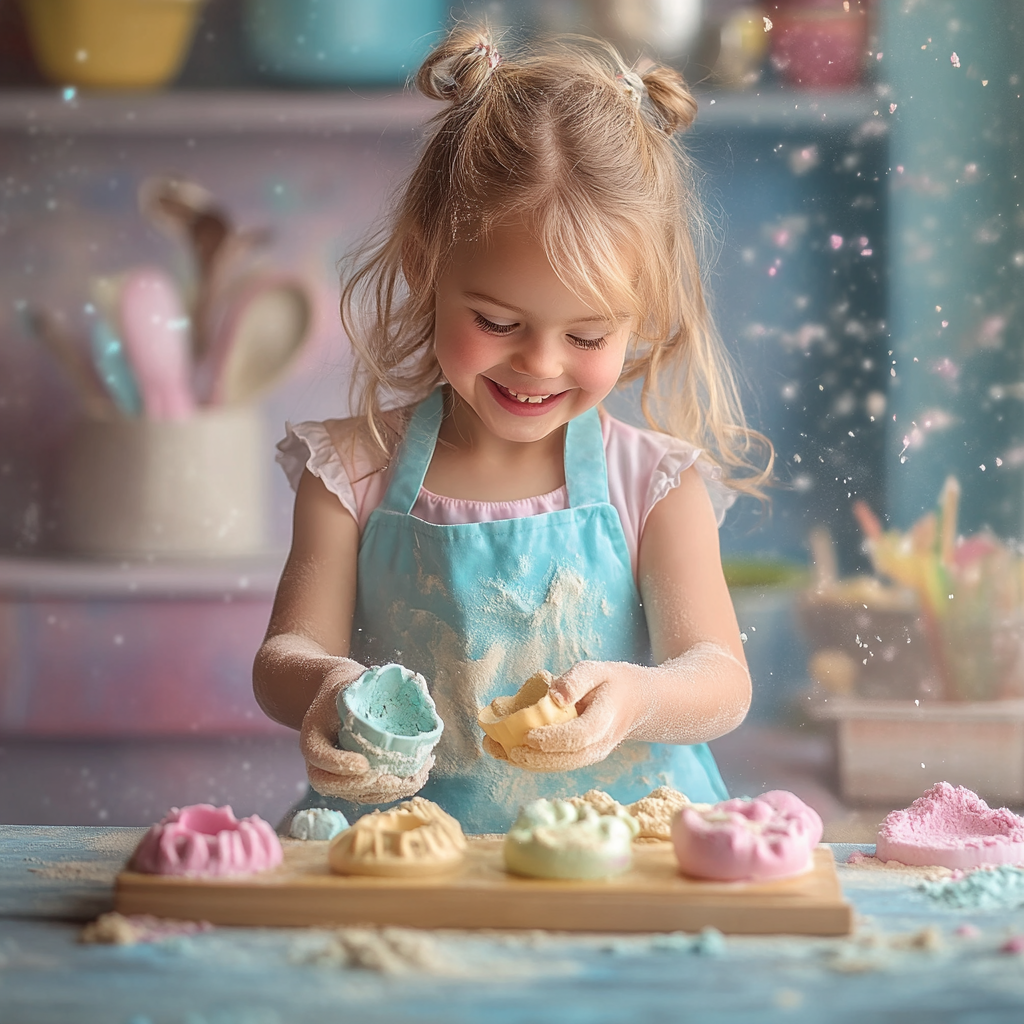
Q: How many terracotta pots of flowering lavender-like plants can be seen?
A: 0